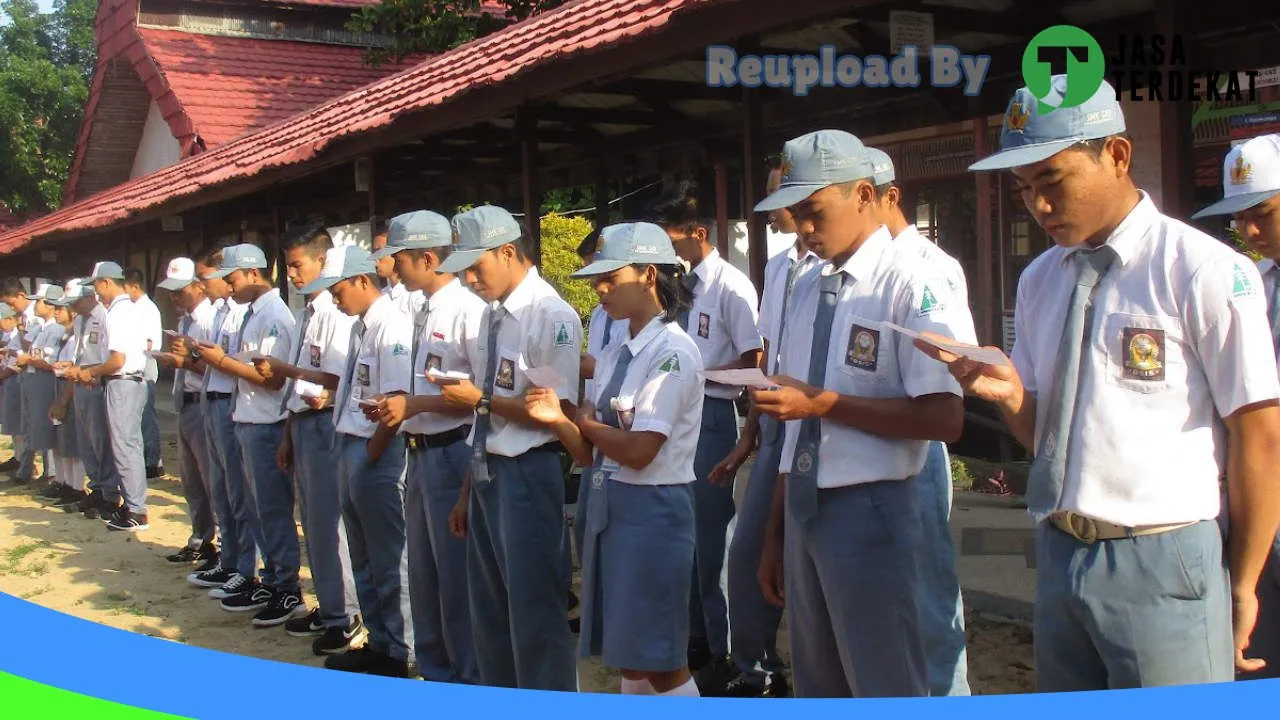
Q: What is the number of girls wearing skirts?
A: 4